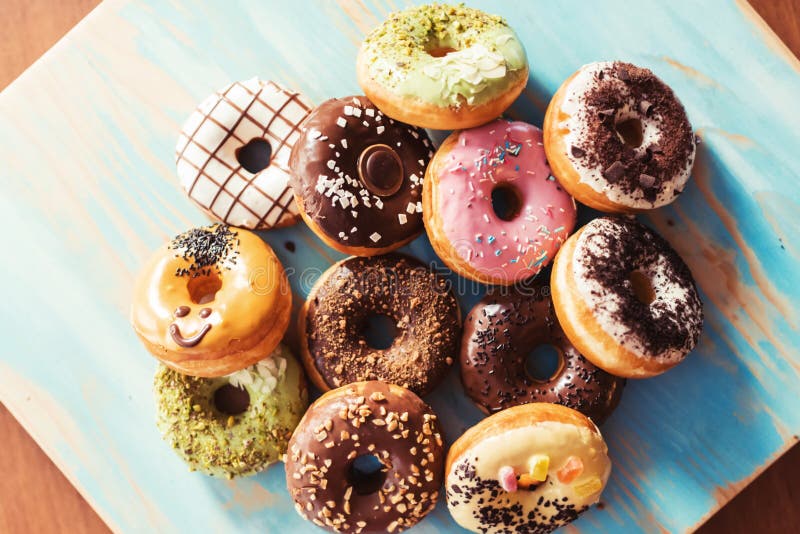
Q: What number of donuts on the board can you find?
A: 12